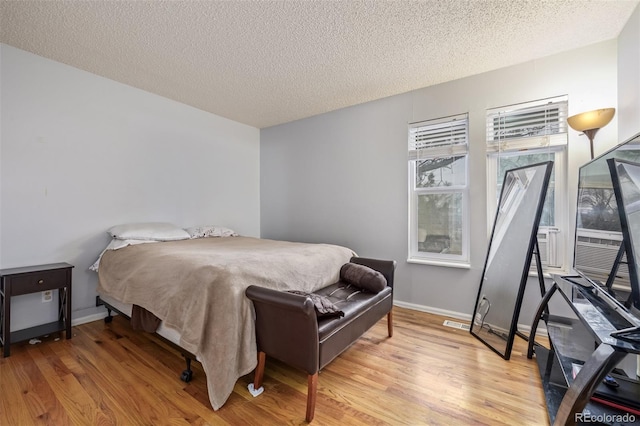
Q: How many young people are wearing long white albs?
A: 0